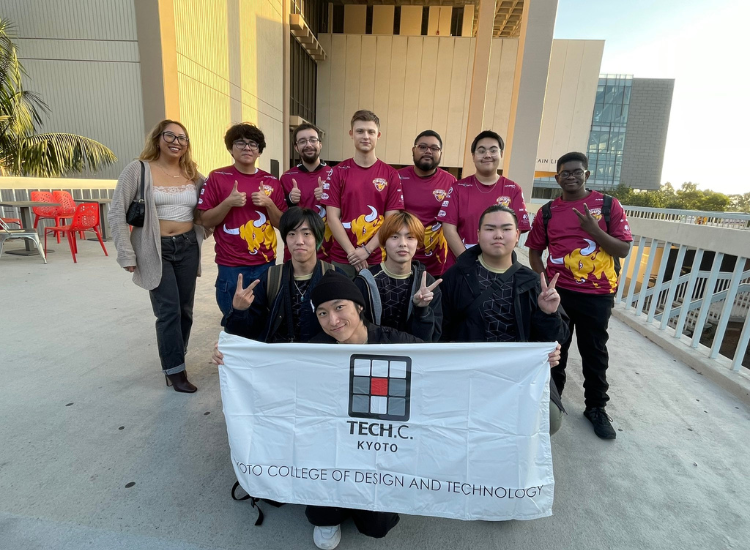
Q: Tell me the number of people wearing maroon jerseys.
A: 6